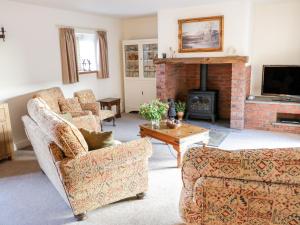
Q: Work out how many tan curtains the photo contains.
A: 2